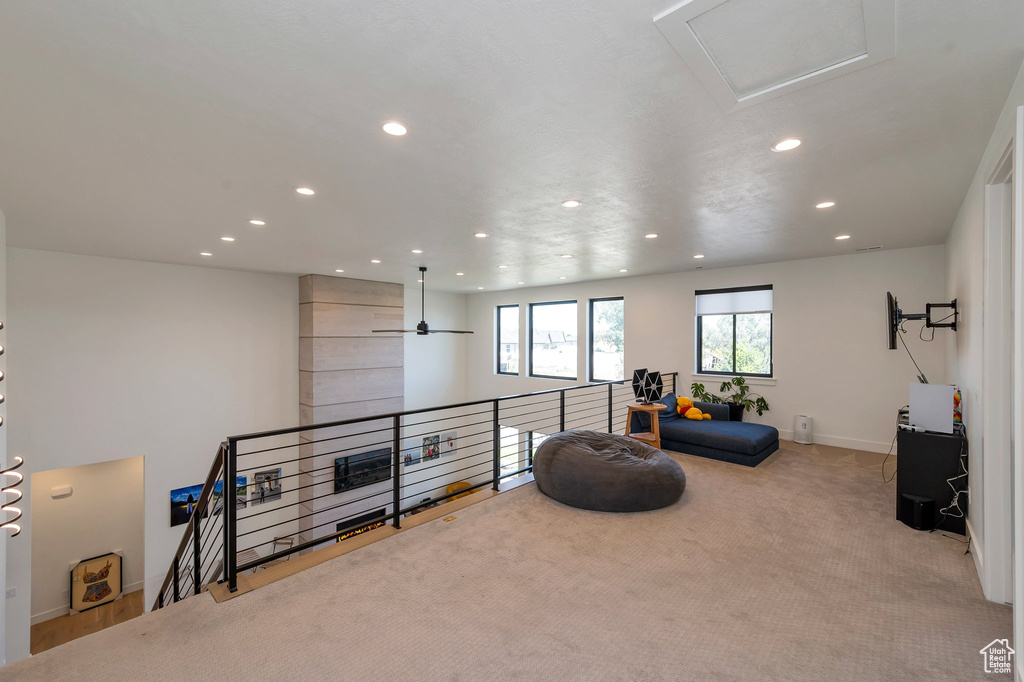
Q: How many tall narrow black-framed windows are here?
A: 3